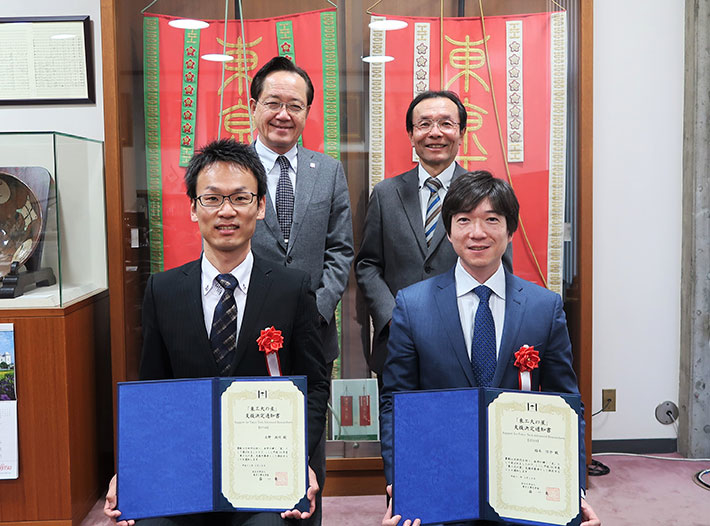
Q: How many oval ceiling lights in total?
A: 4